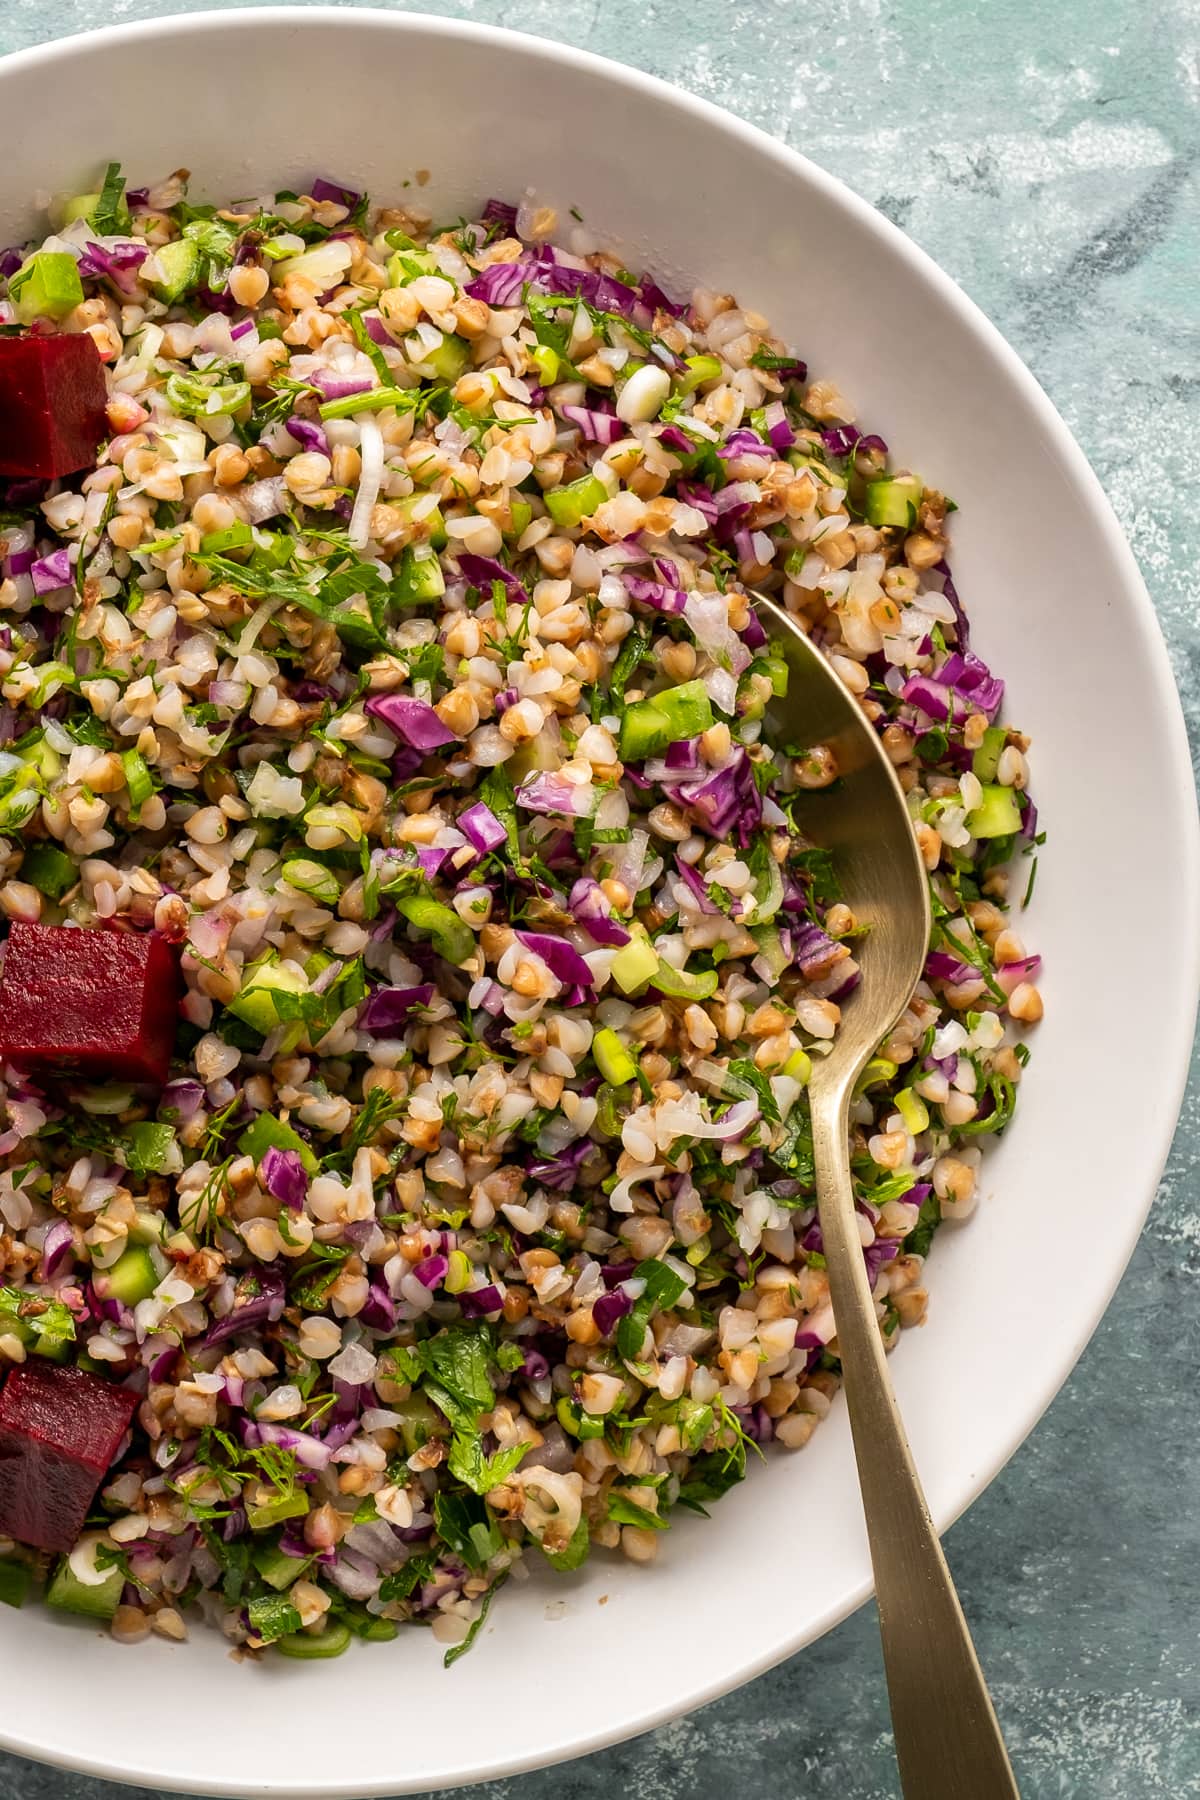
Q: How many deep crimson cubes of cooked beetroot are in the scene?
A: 3